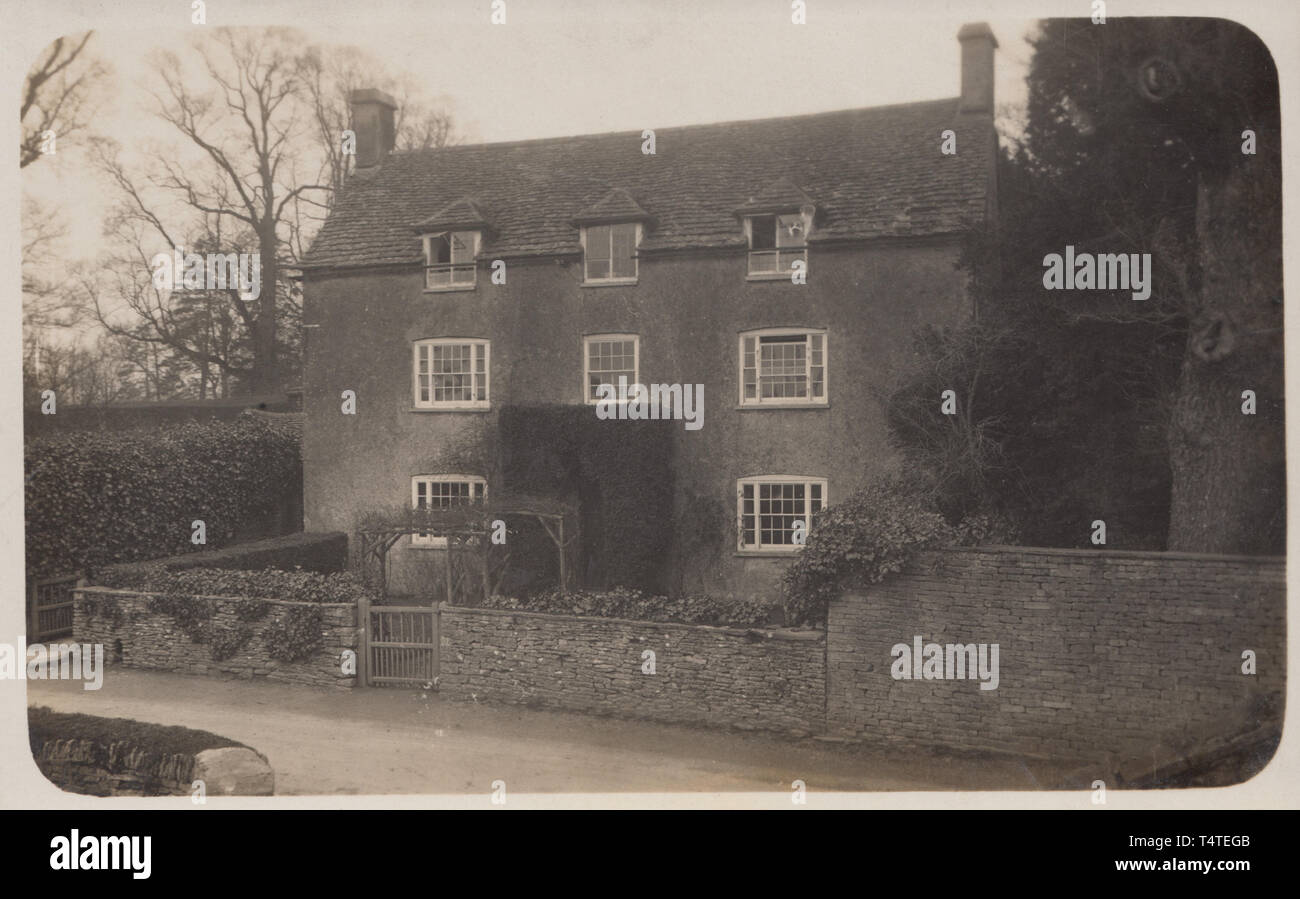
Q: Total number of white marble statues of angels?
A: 0